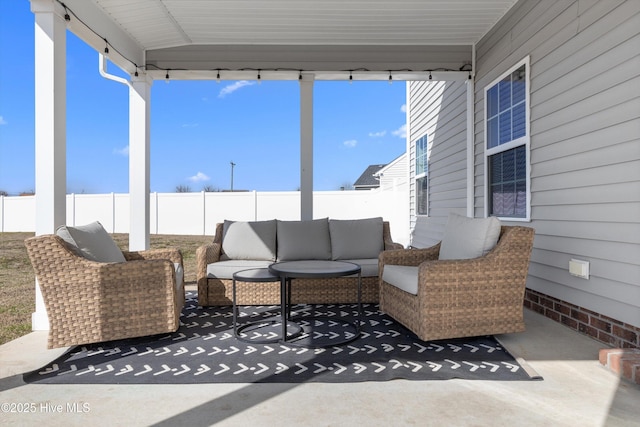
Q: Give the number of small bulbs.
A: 11